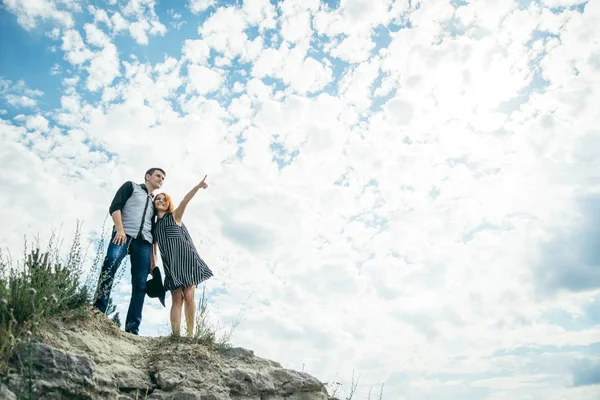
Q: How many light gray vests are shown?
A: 1